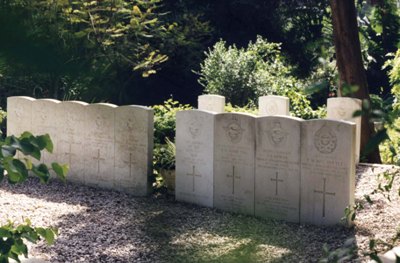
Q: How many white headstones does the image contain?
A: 12